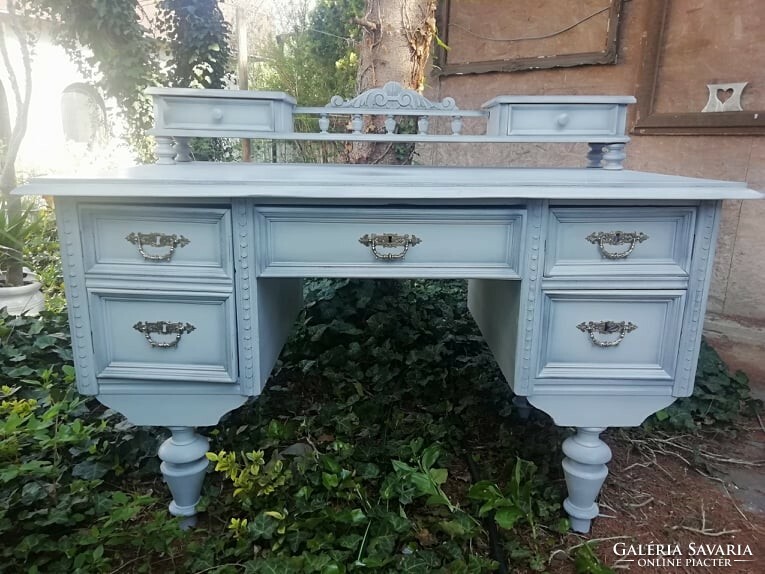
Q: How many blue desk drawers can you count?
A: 7